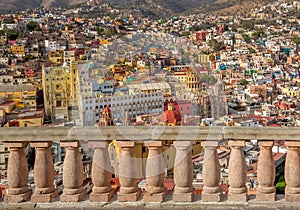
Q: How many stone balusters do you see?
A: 11